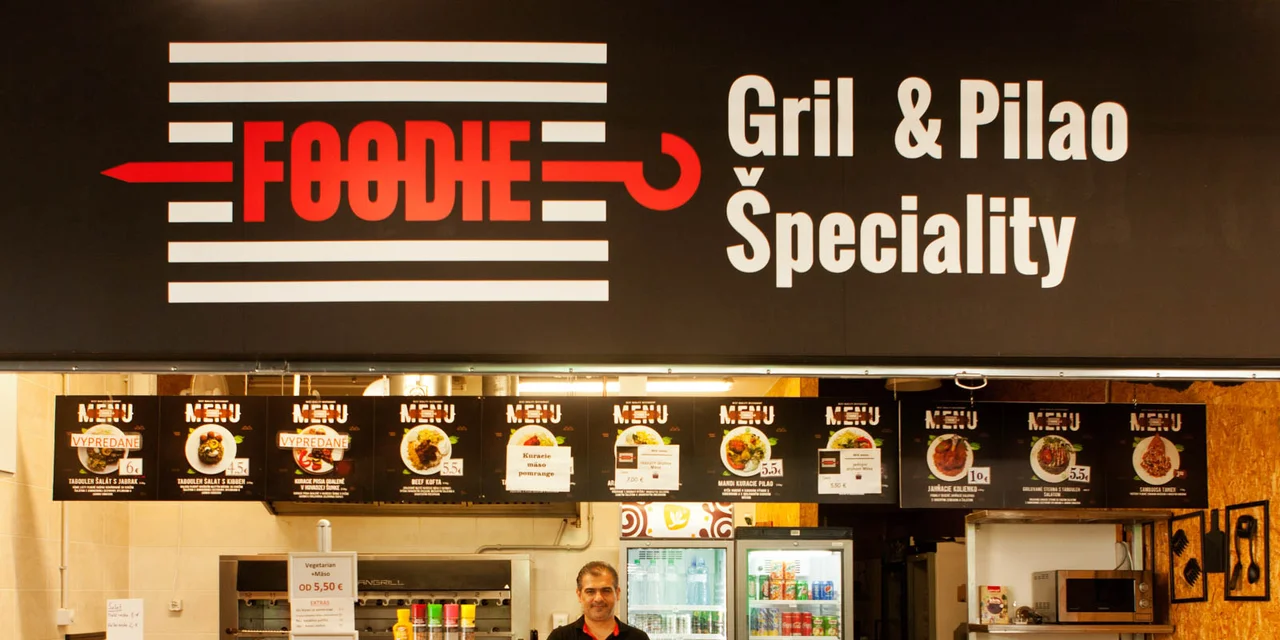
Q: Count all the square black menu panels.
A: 11